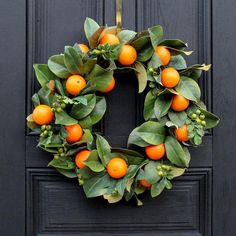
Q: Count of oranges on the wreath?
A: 15